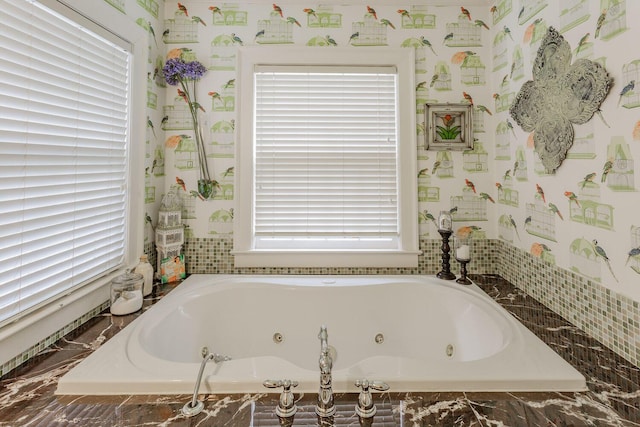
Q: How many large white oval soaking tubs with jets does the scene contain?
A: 1